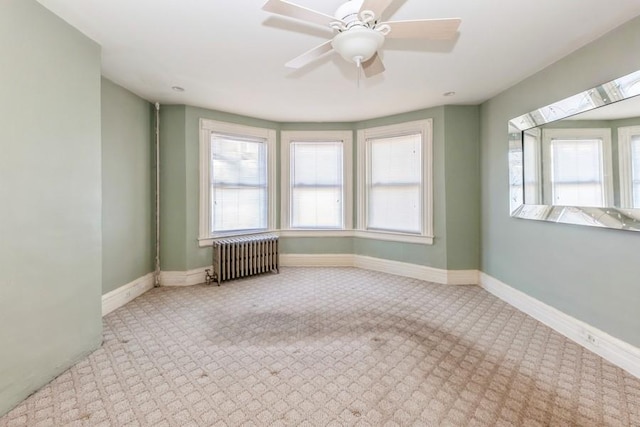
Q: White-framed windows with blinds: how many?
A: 3